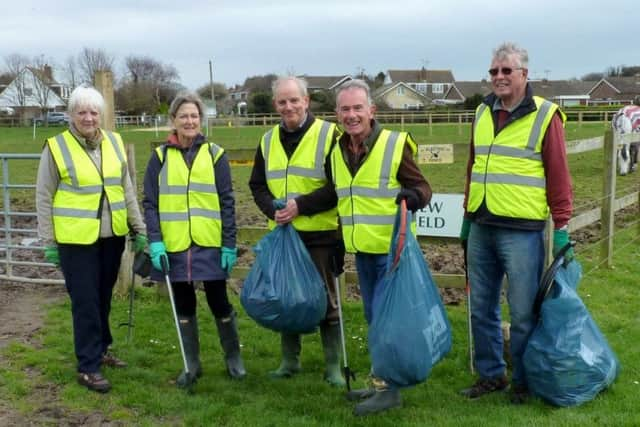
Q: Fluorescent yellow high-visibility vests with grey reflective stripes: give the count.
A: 5